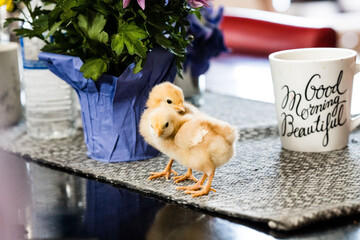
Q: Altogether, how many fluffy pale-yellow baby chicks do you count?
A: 2